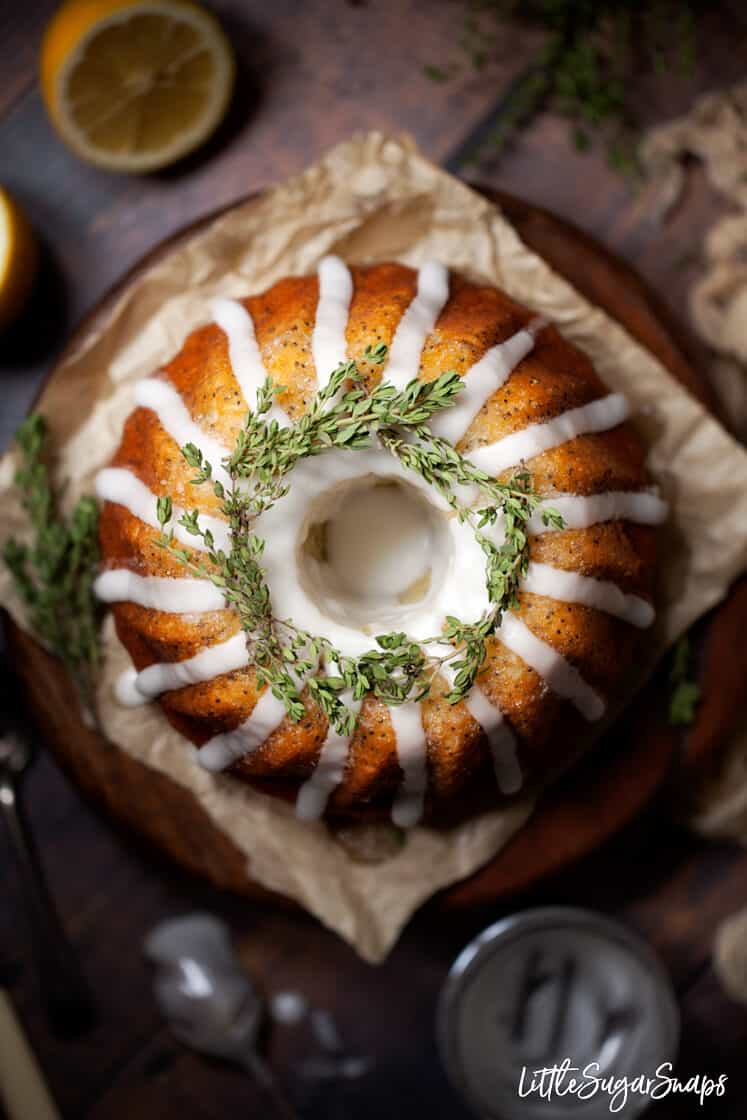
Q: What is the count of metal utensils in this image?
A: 2